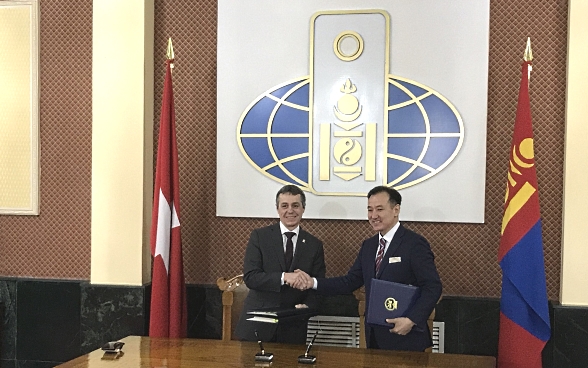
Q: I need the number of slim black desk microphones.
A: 2